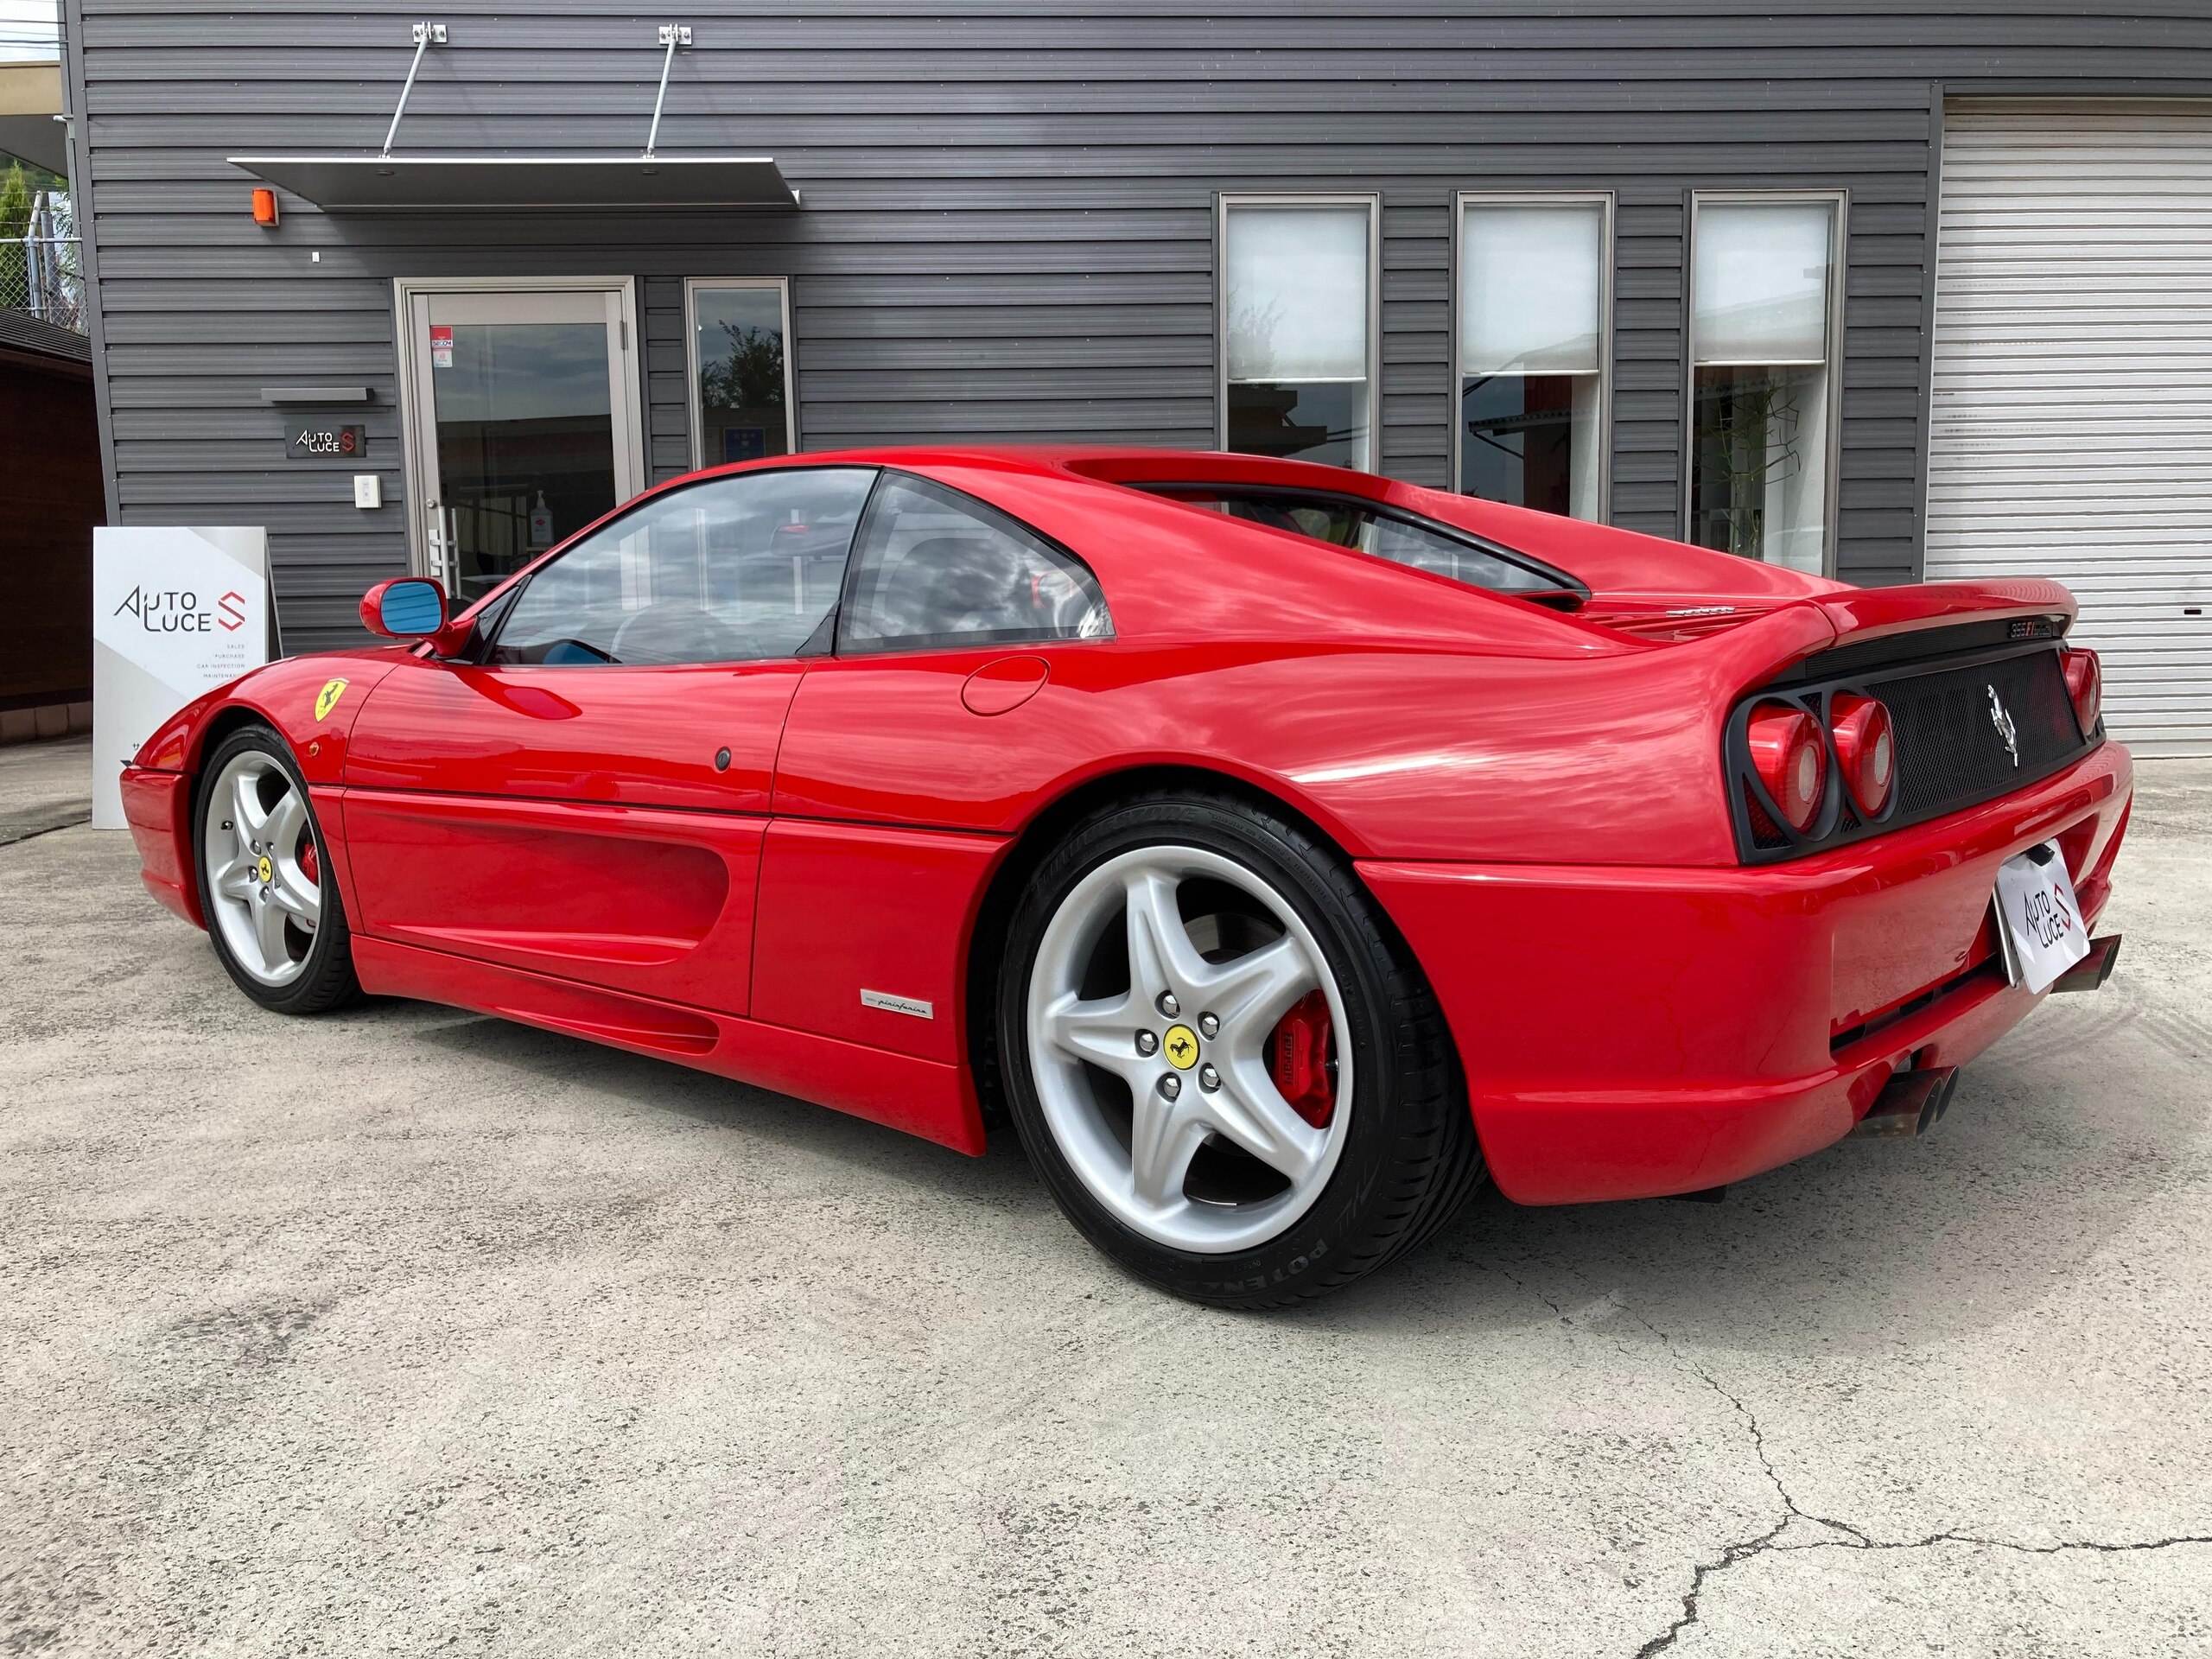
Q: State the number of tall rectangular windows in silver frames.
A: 4